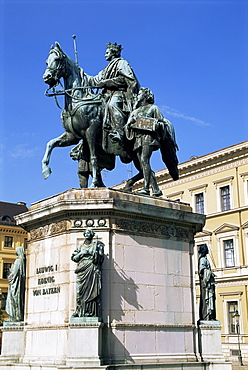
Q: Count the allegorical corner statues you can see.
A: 3